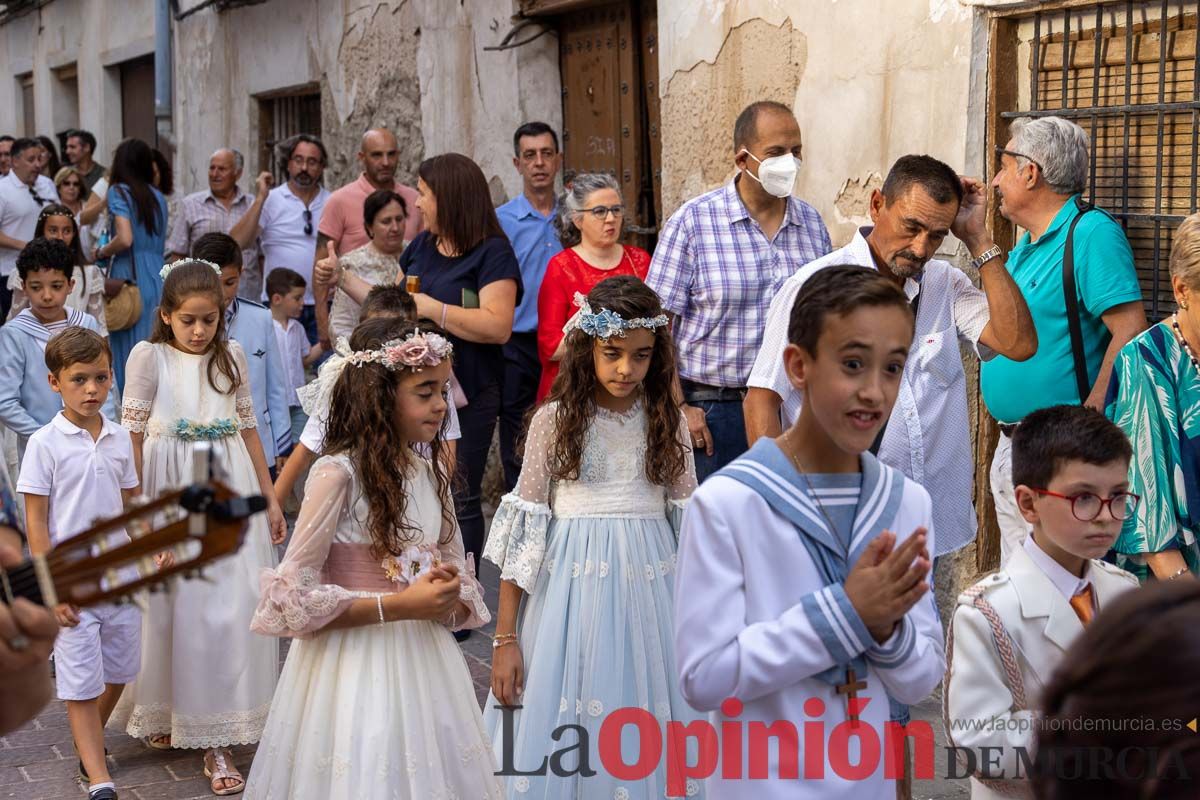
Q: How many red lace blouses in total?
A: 1